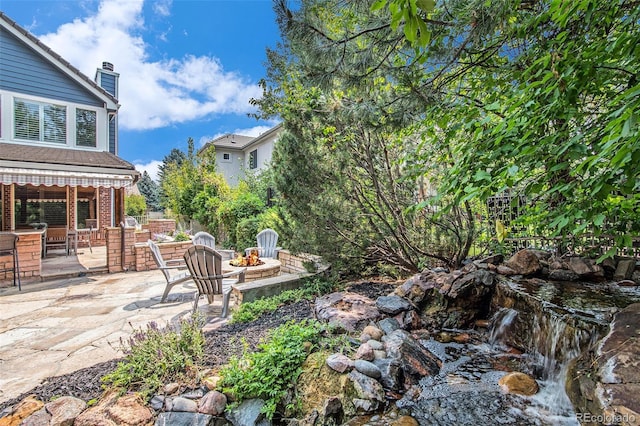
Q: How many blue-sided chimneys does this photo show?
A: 1